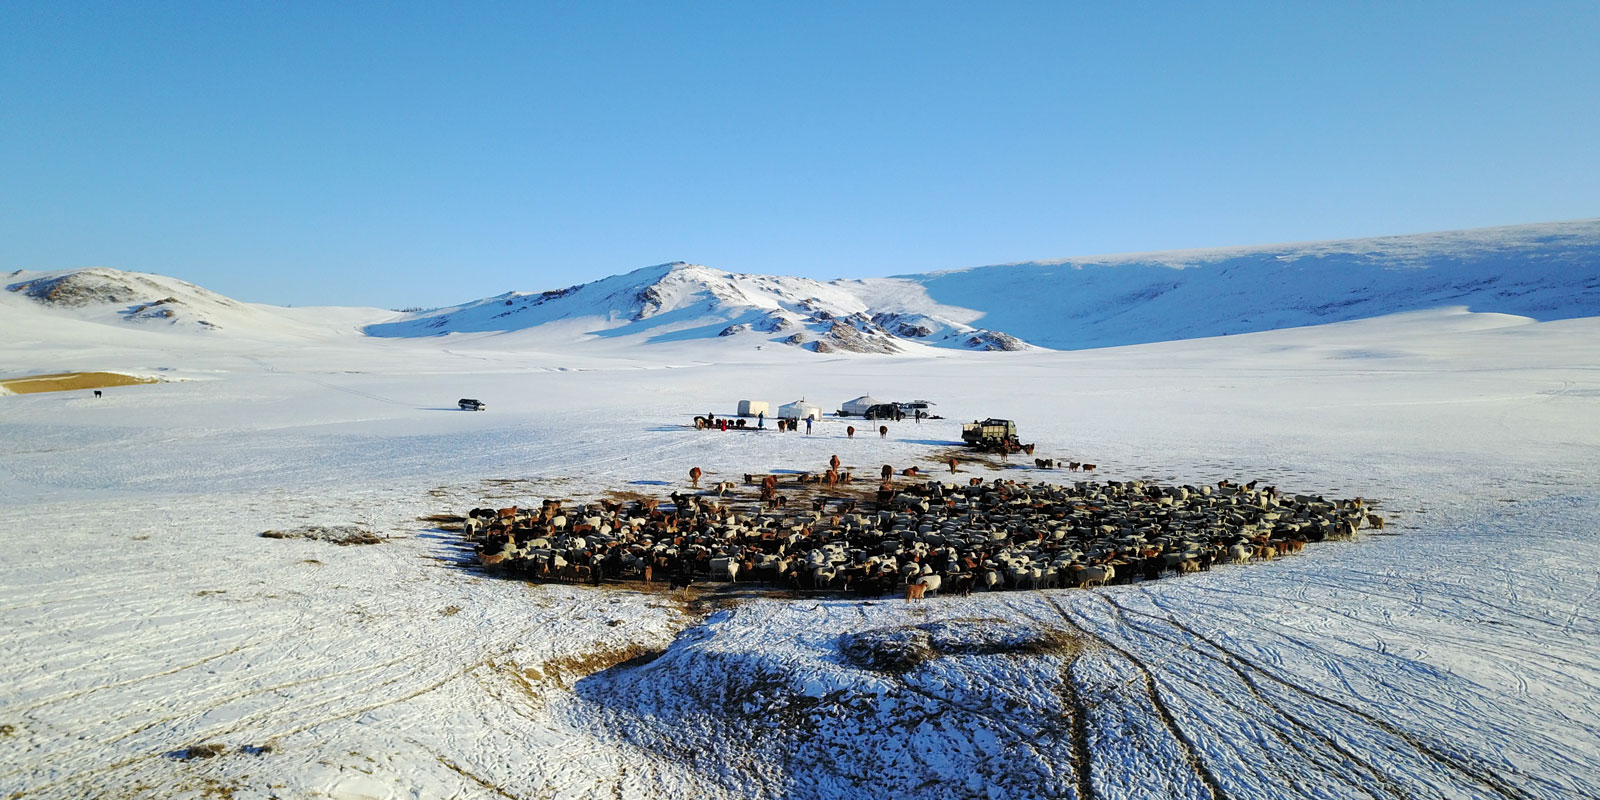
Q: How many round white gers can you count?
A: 2